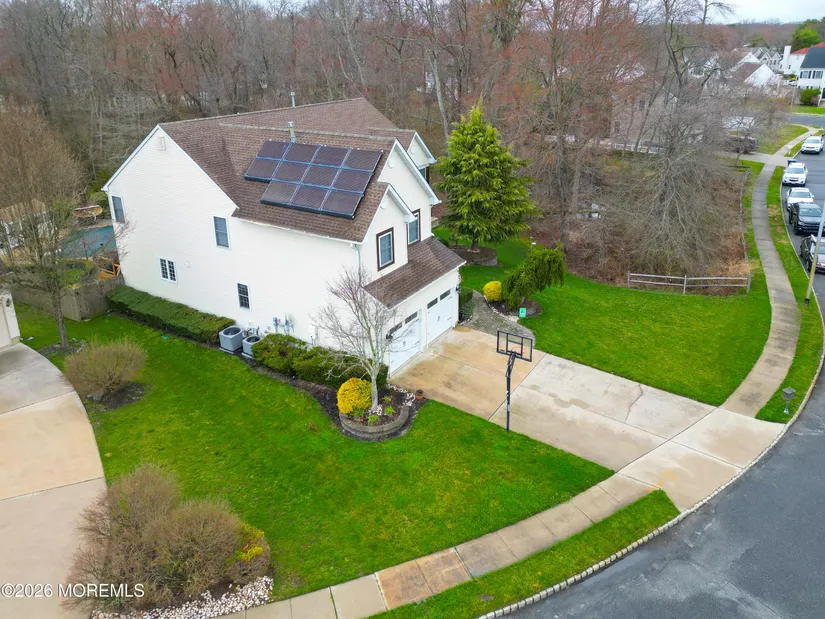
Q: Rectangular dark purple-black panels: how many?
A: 11